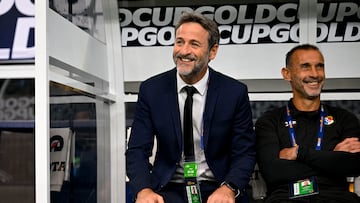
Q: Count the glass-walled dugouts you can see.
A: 1